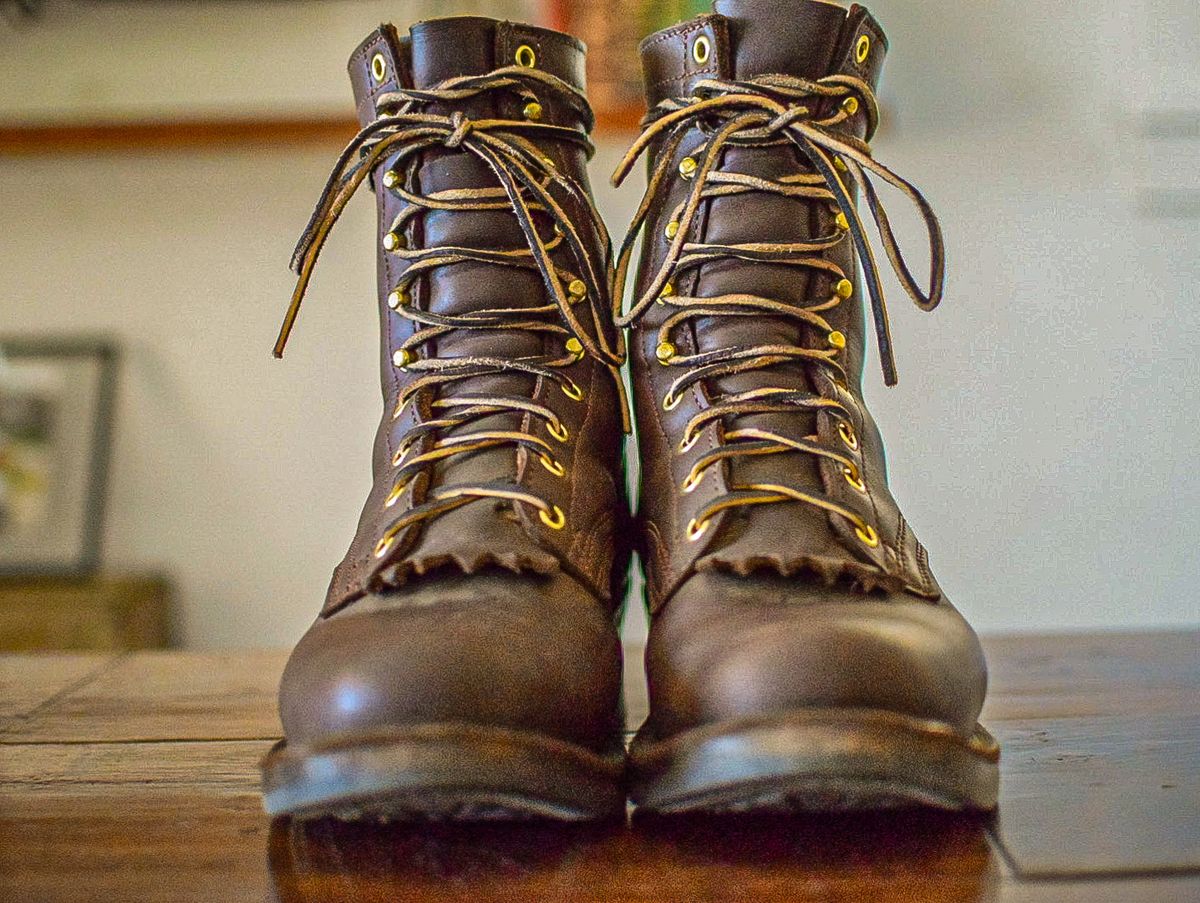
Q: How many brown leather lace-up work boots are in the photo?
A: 2